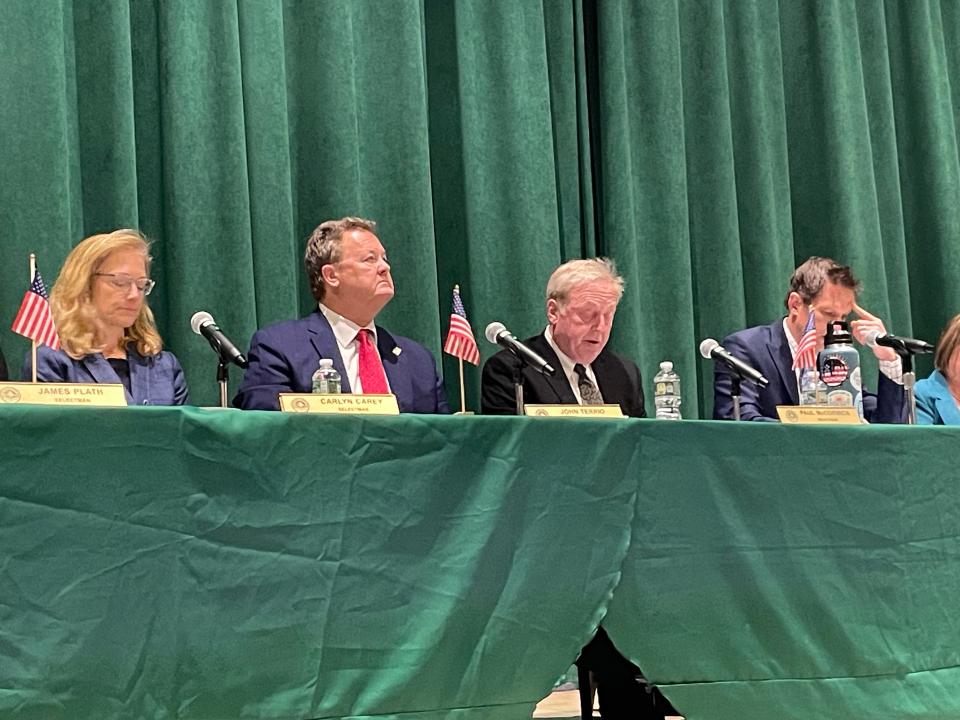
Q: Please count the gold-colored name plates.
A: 4